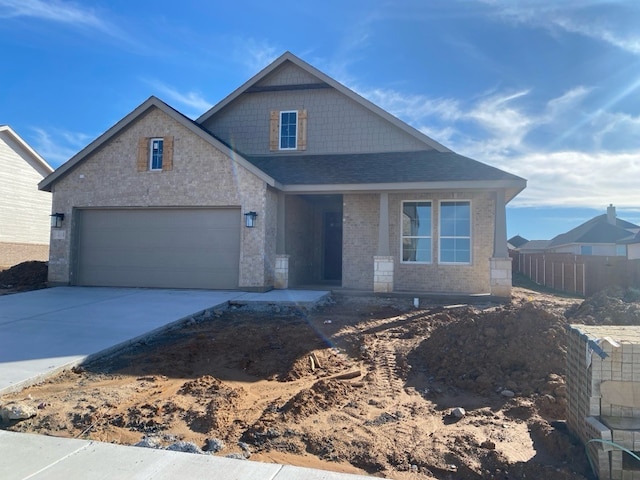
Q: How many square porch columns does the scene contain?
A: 3